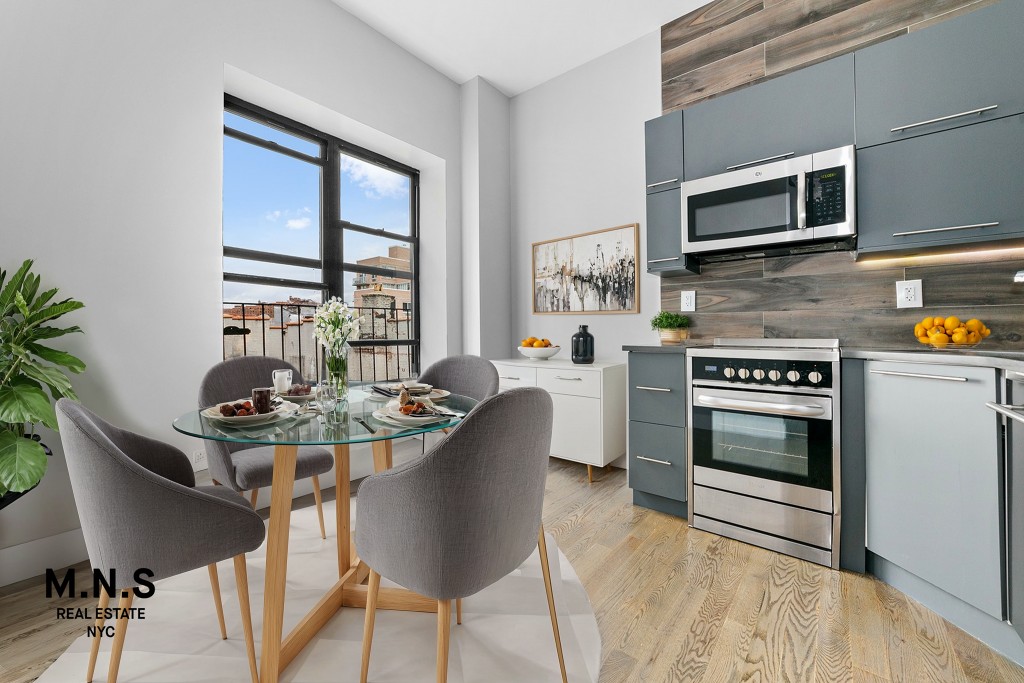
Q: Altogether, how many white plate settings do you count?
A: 4